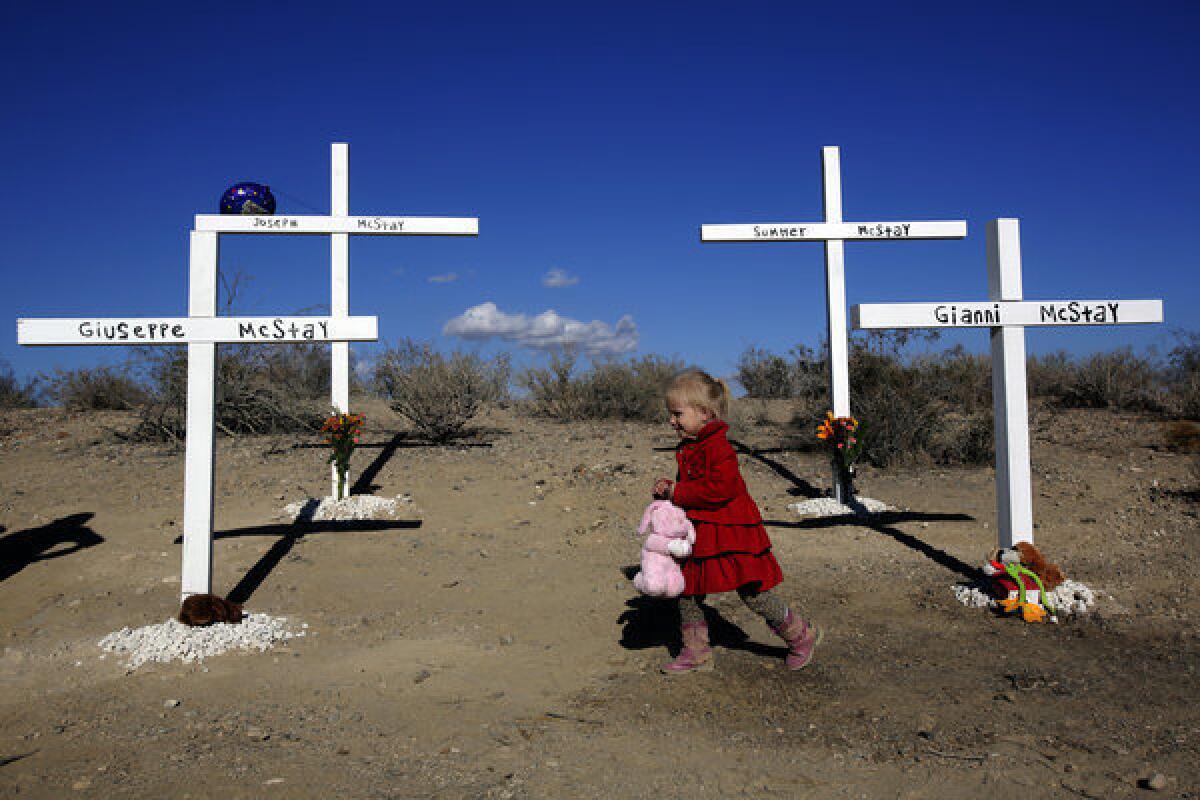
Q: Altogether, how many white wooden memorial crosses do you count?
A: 4